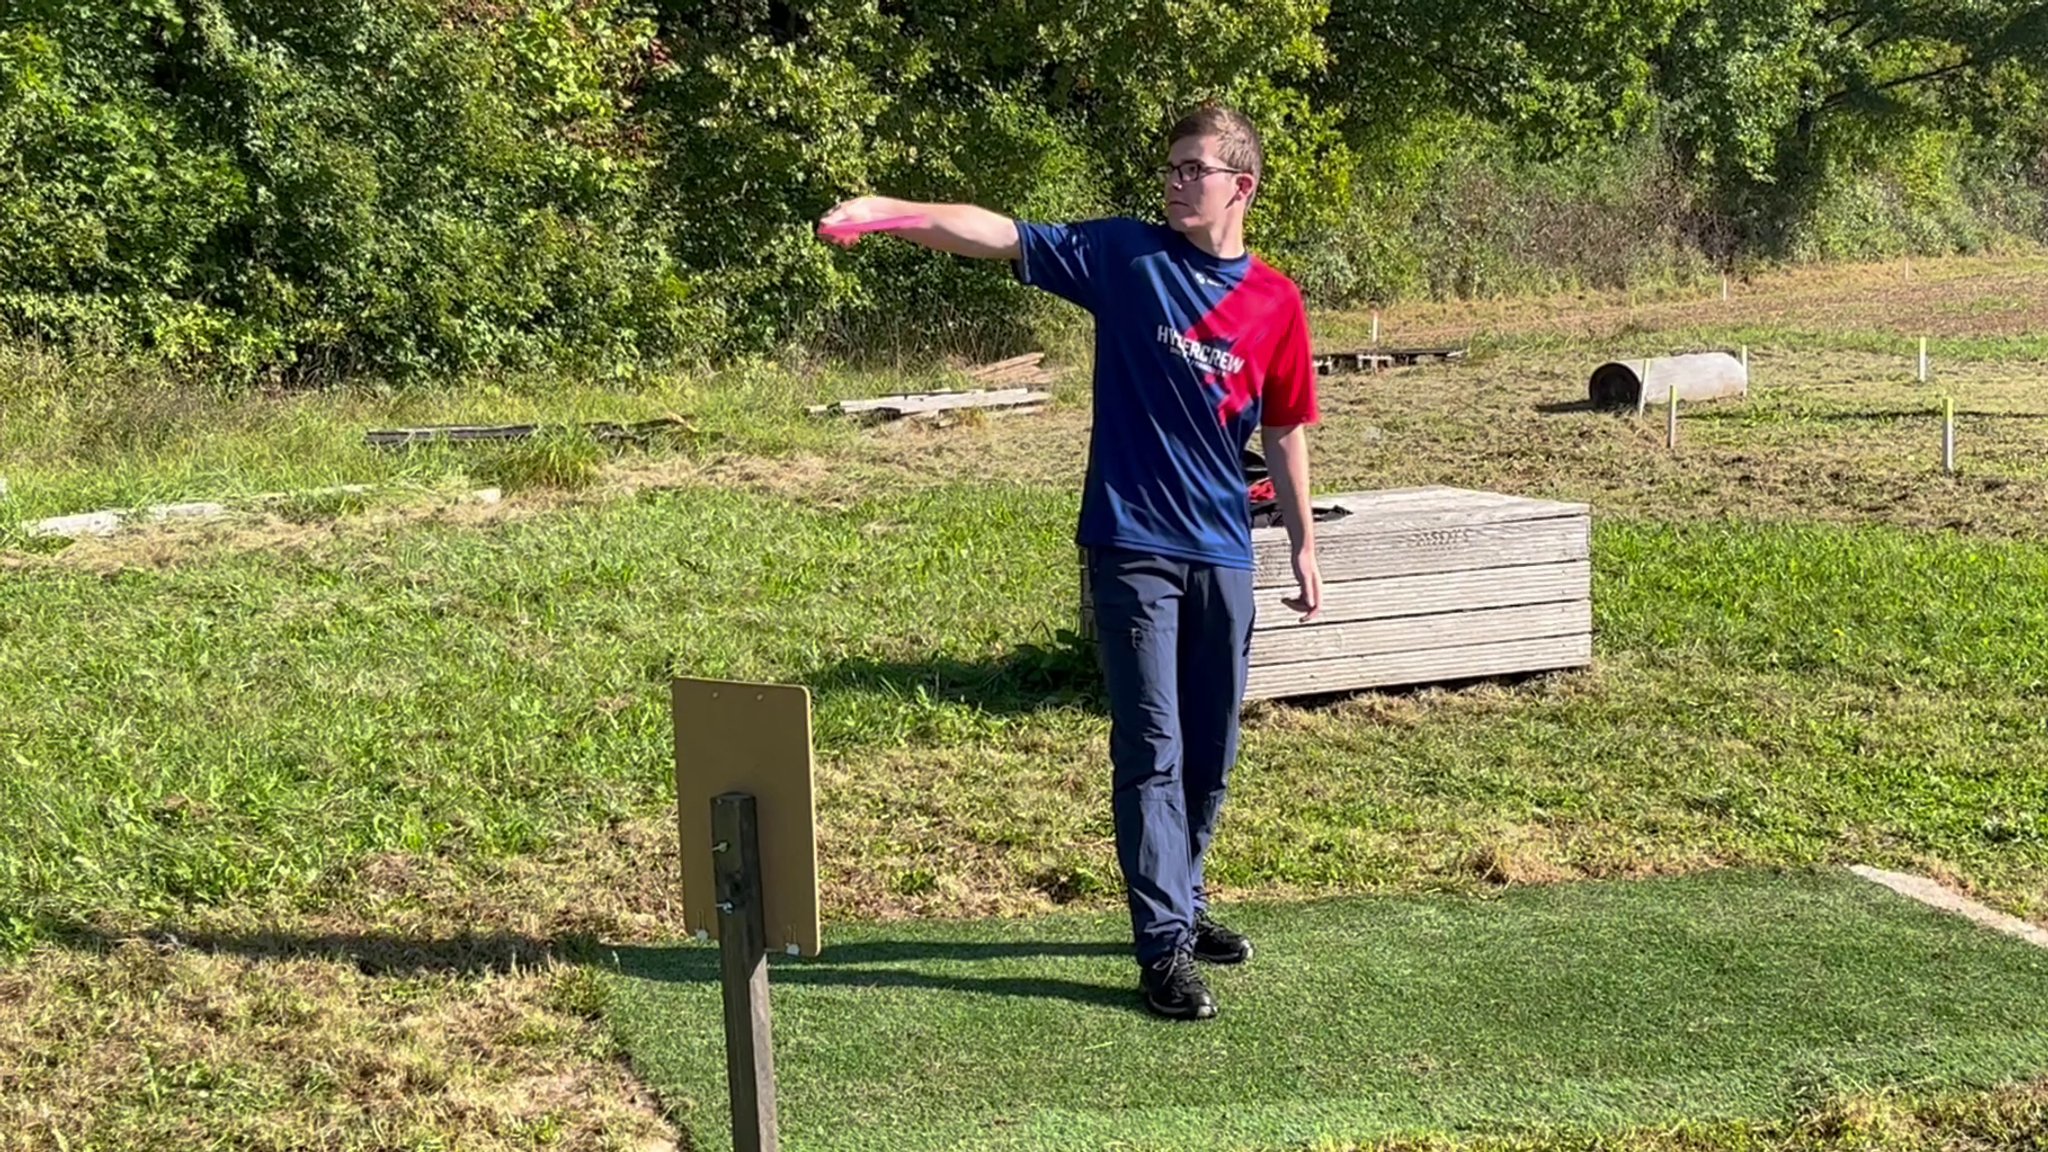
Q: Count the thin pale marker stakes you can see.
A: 8